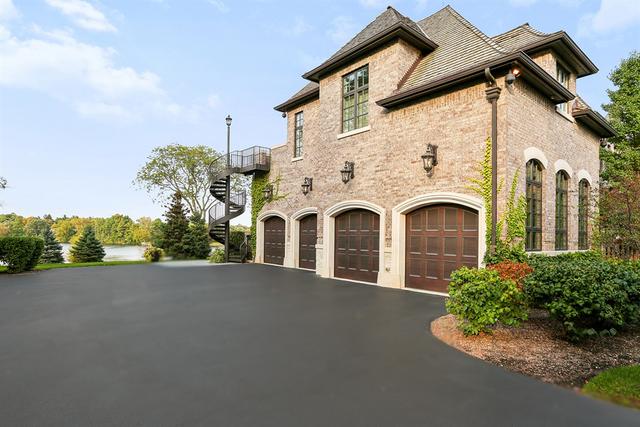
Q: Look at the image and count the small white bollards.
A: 0